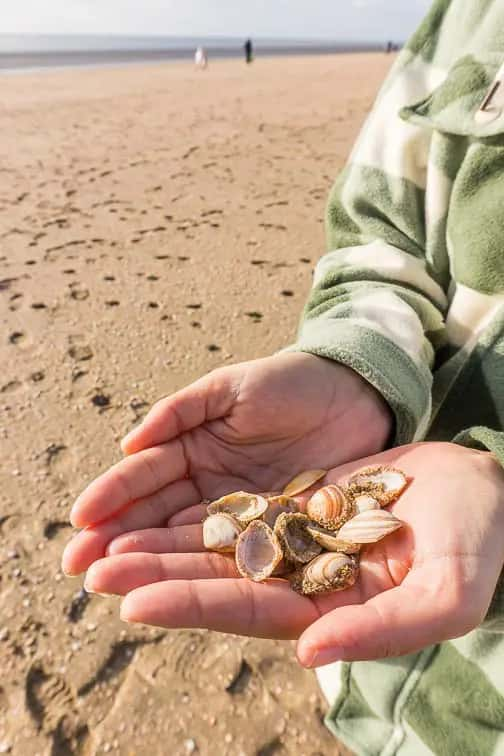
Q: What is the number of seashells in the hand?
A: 12